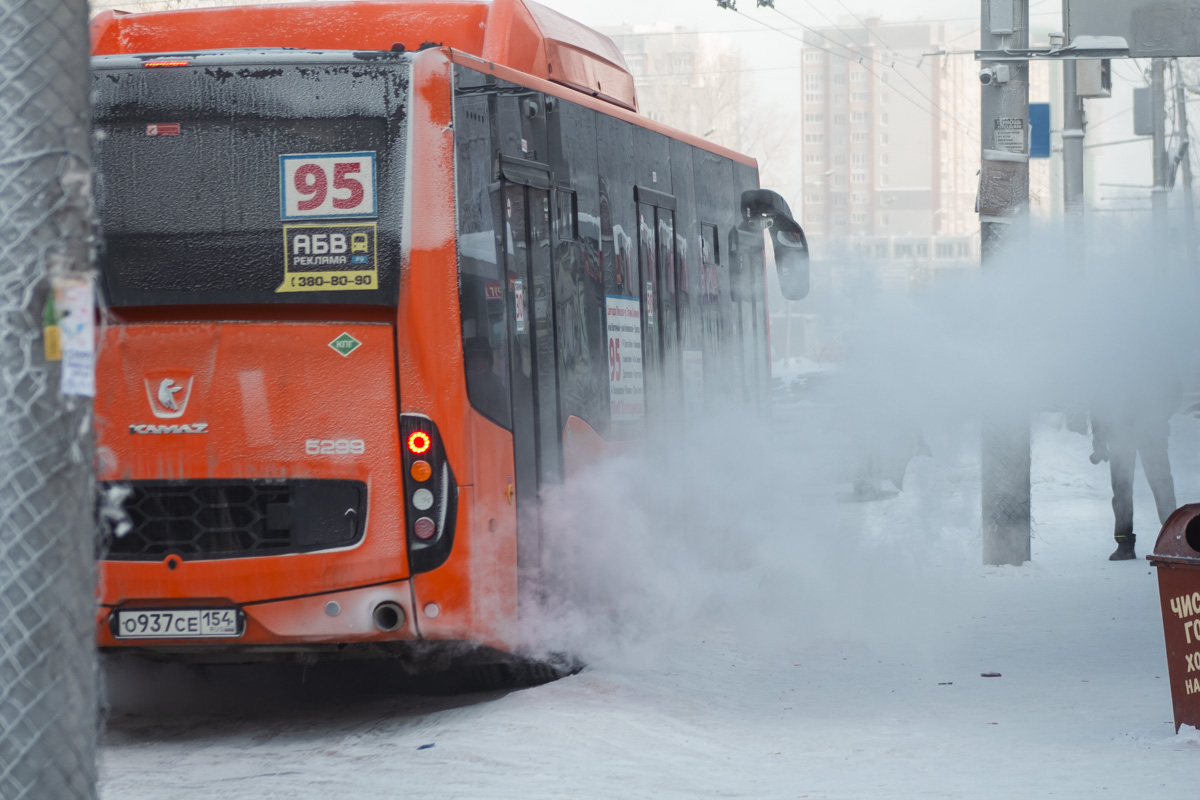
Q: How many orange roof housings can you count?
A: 1